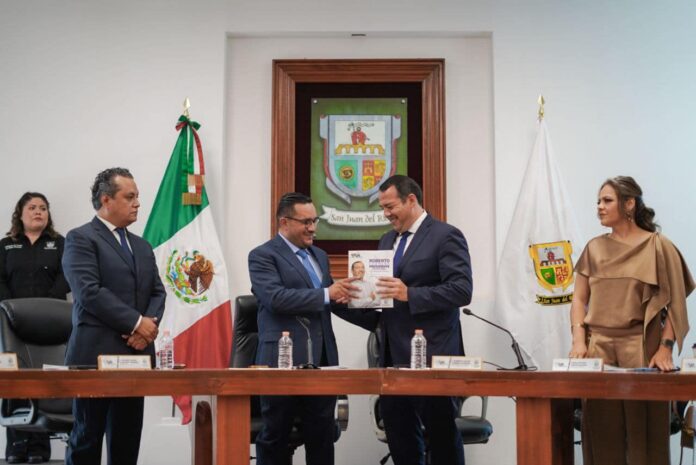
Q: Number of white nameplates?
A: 5